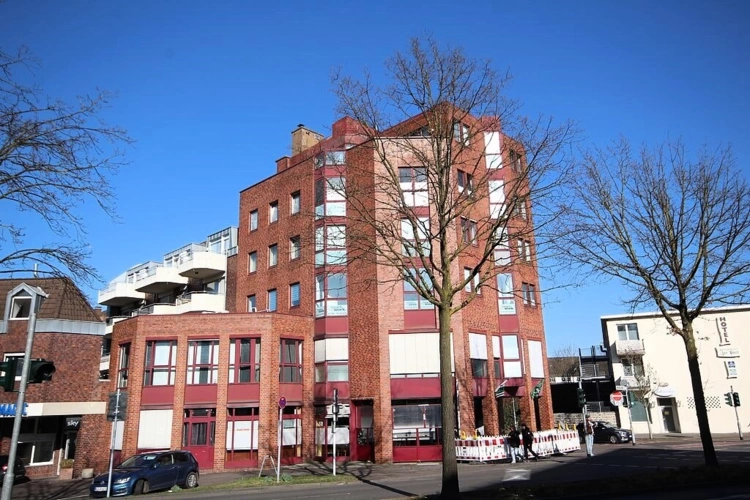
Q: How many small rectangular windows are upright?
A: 9